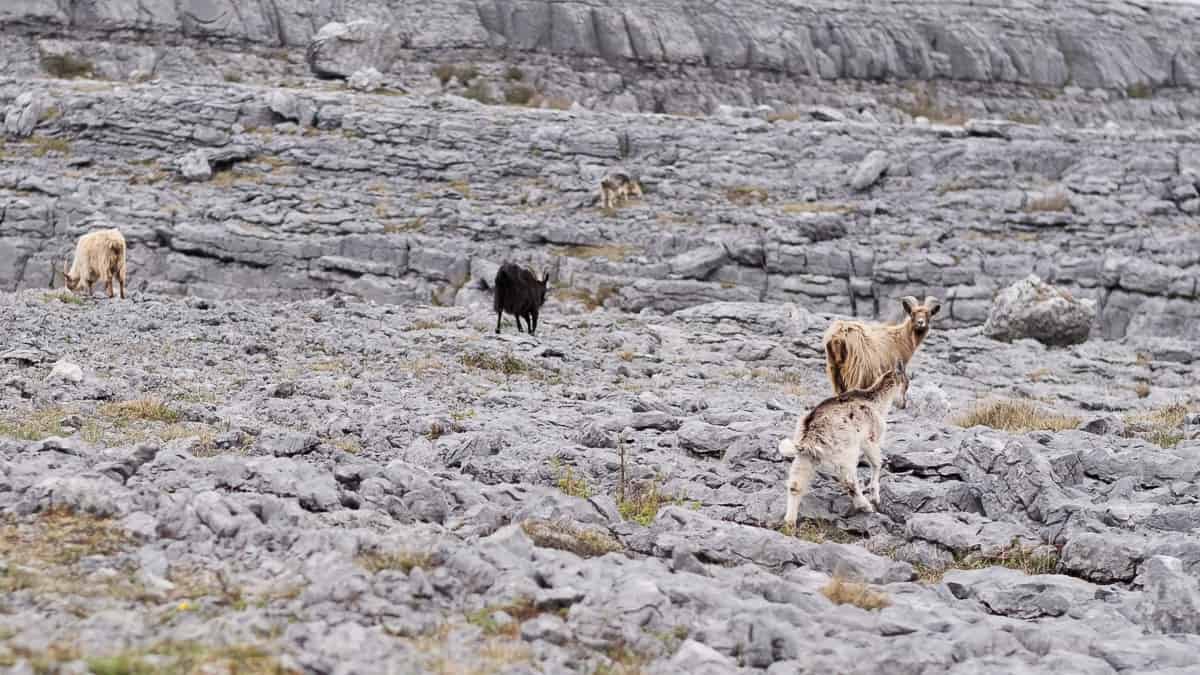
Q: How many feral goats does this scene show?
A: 5